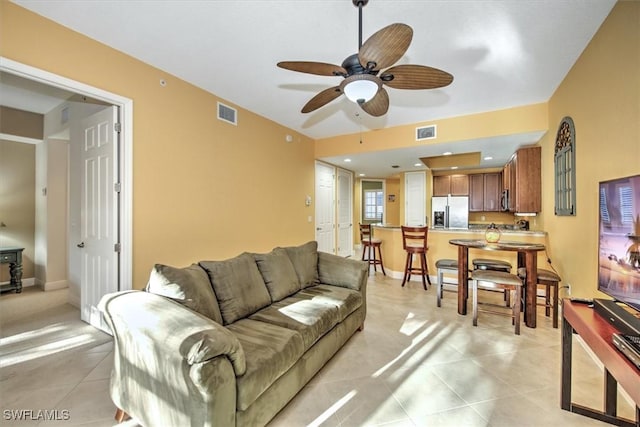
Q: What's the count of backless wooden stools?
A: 4